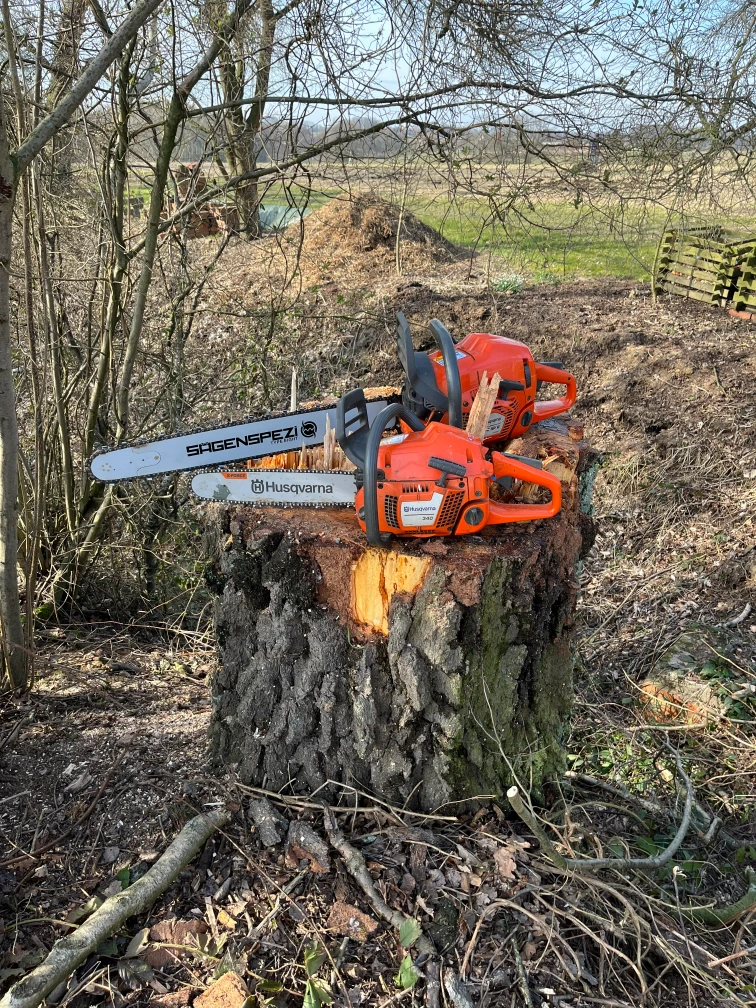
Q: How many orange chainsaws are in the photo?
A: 2